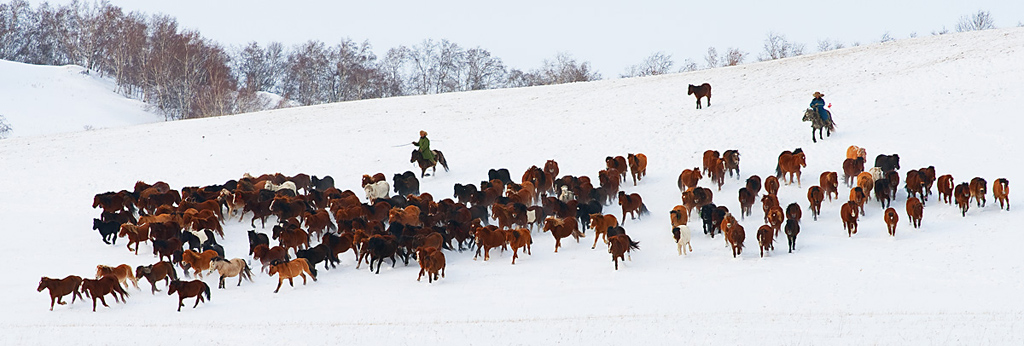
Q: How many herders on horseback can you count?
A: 2